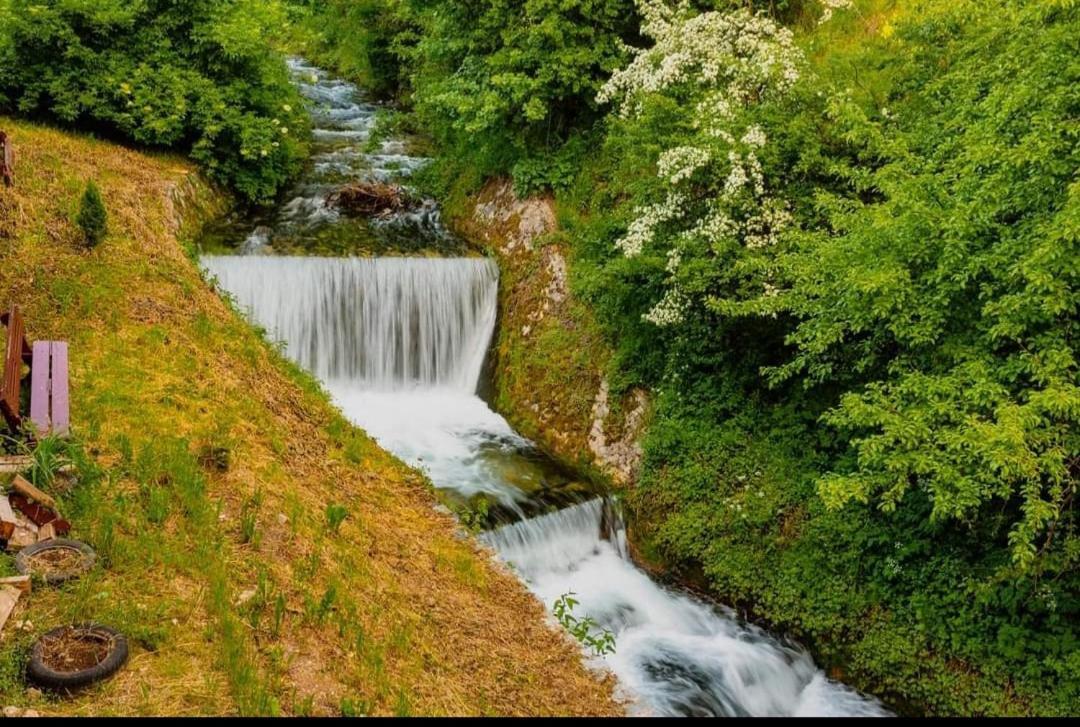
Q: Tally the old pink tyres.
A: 0